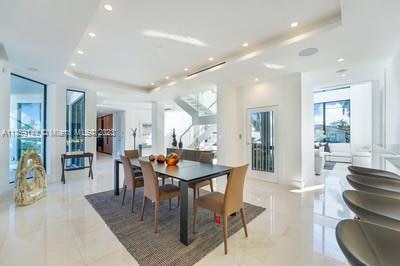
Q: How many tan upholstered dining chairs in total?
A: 6